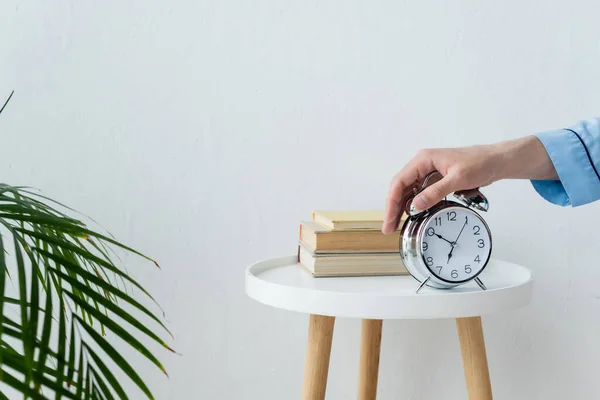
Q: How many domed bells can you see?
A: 2